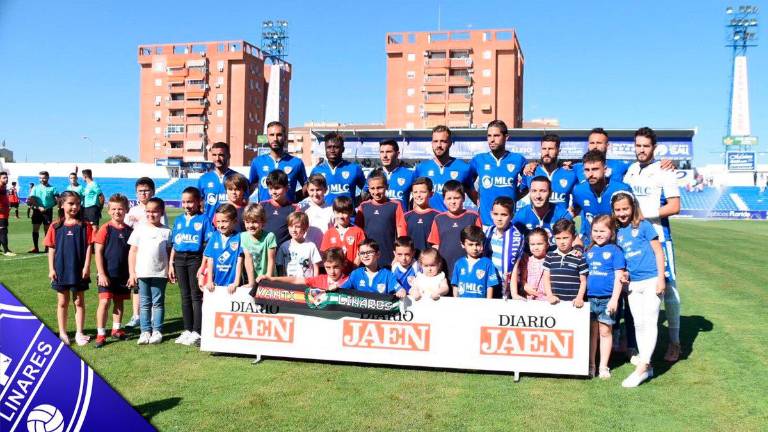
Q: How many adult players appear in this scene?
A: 11